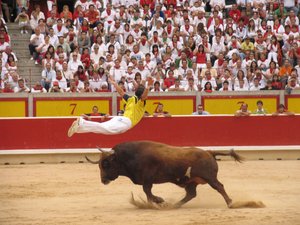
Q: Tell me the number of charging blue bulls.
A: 0